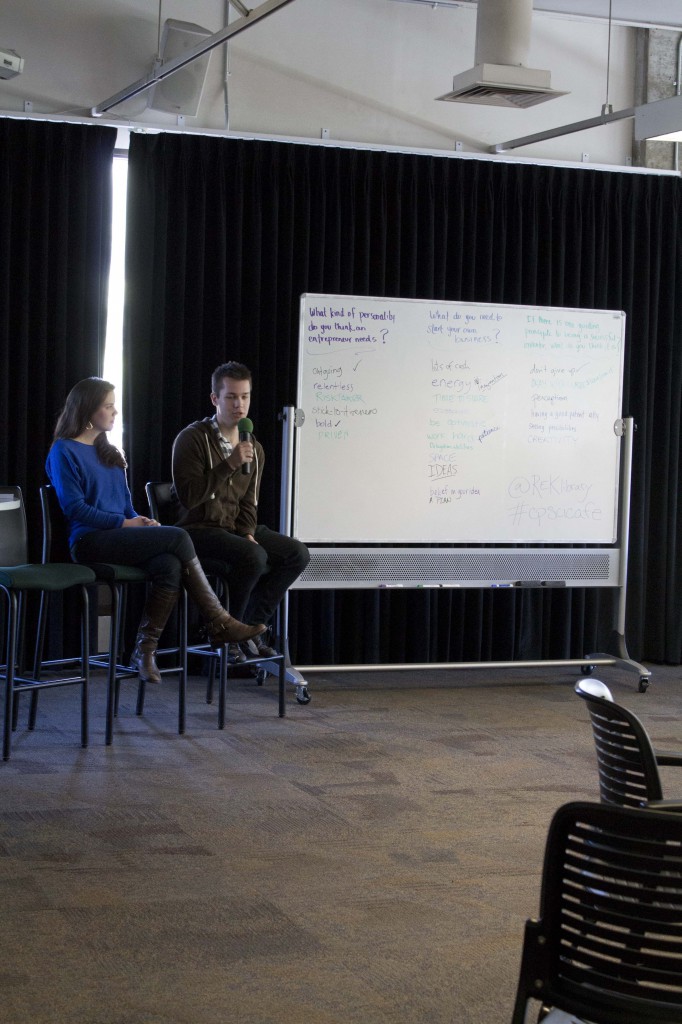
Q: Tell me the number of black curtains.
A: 2